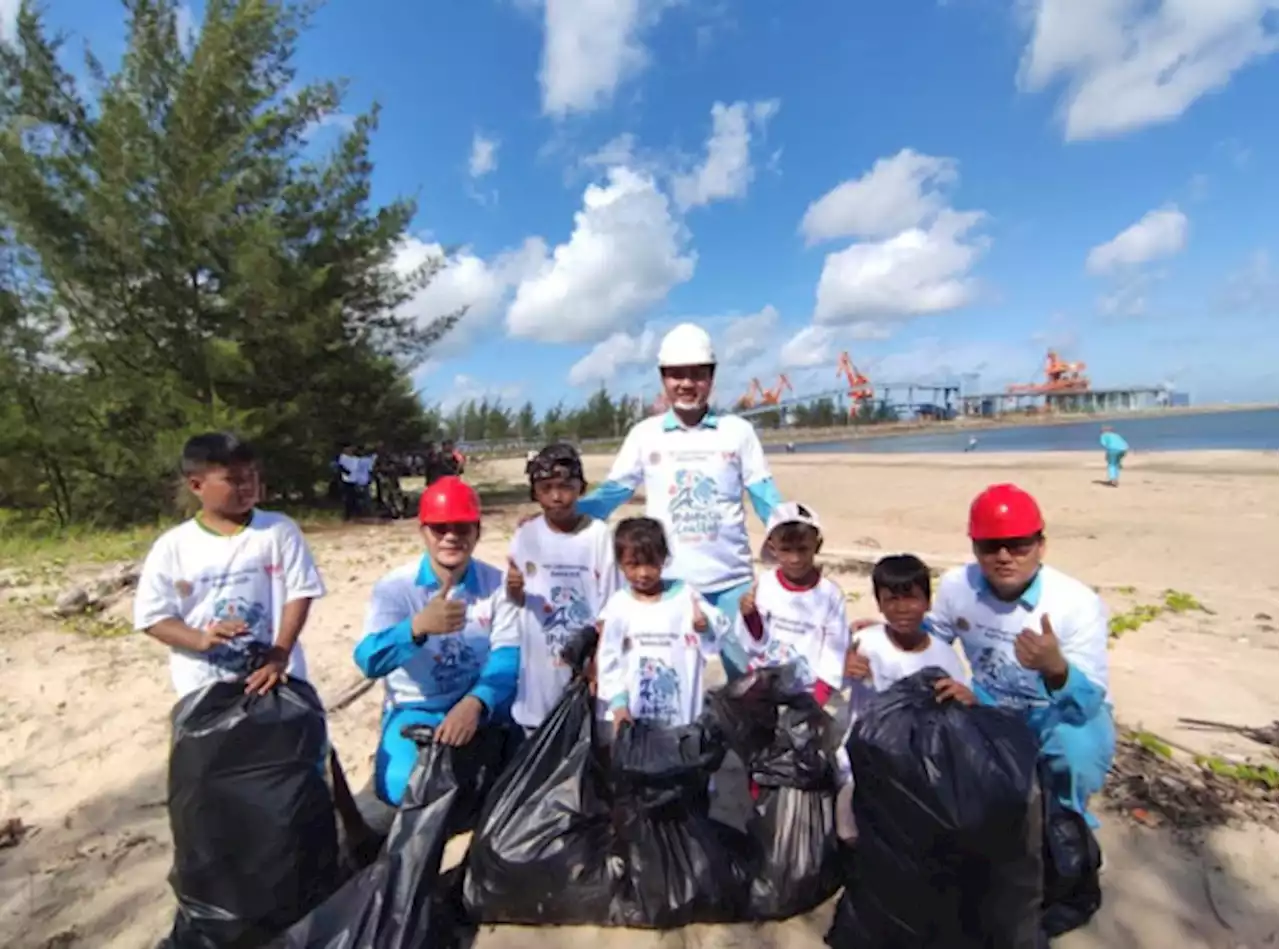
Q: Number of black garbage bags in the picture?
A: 7